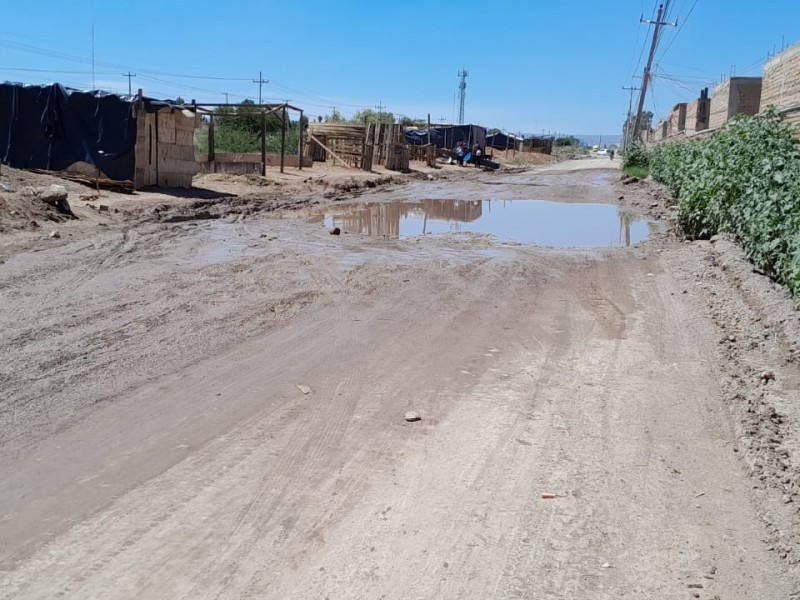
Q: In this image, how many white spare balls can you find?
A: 0